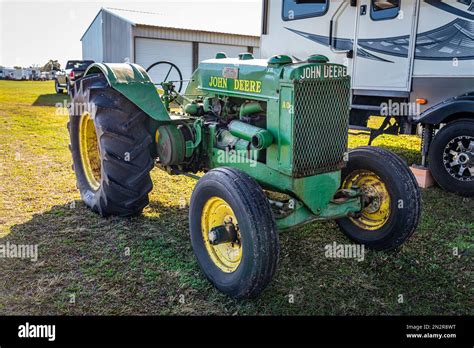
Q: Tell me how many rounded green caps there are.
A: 4